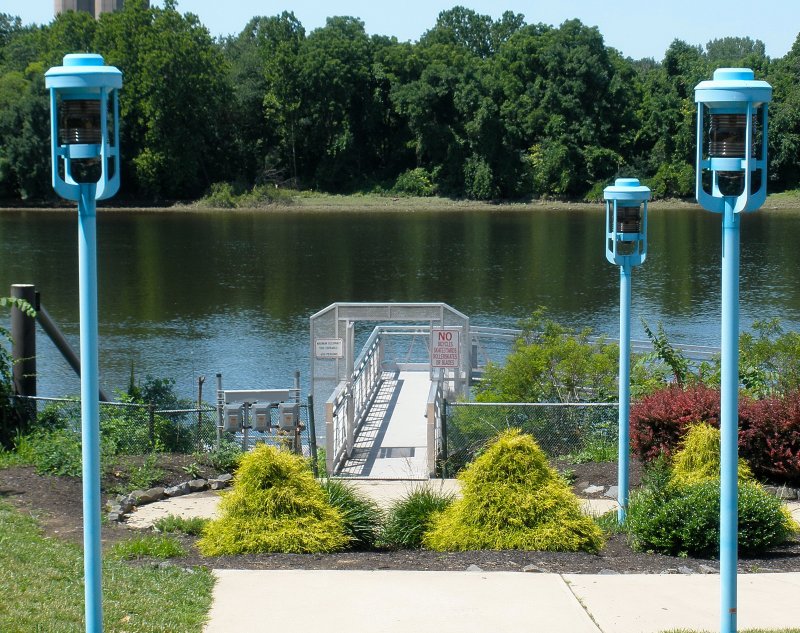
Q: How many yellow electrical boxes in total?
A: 0